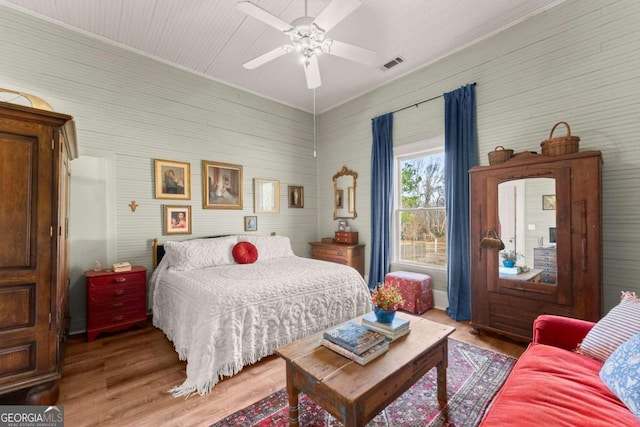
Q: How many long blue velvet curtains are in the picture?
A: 2